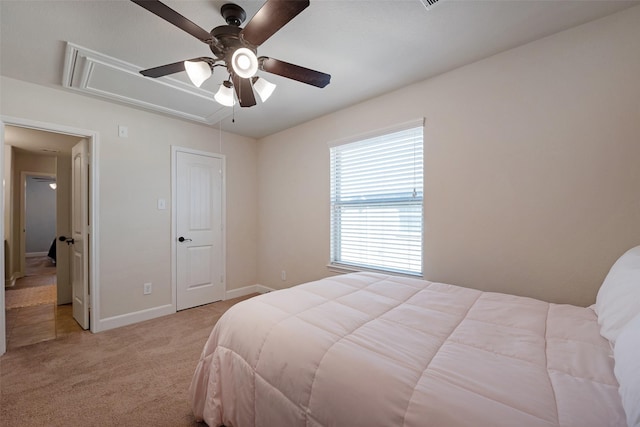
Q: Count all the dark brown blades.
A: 5